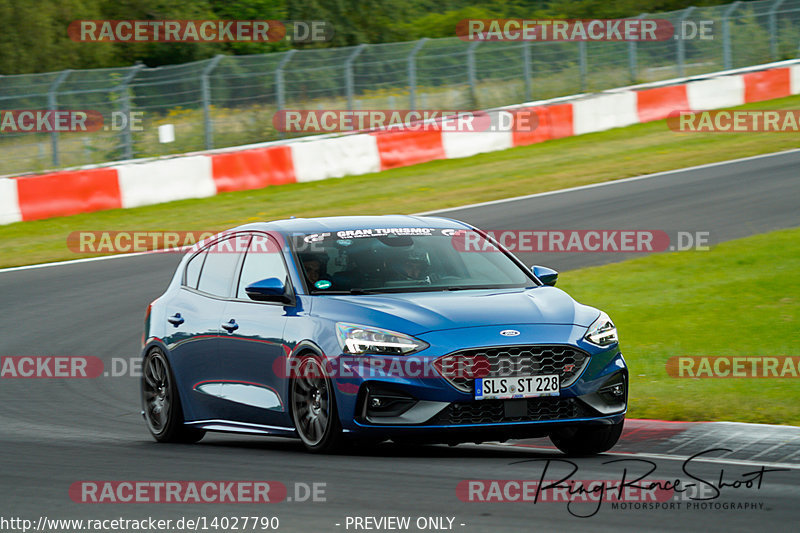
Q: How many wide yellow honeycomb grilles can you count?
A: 0